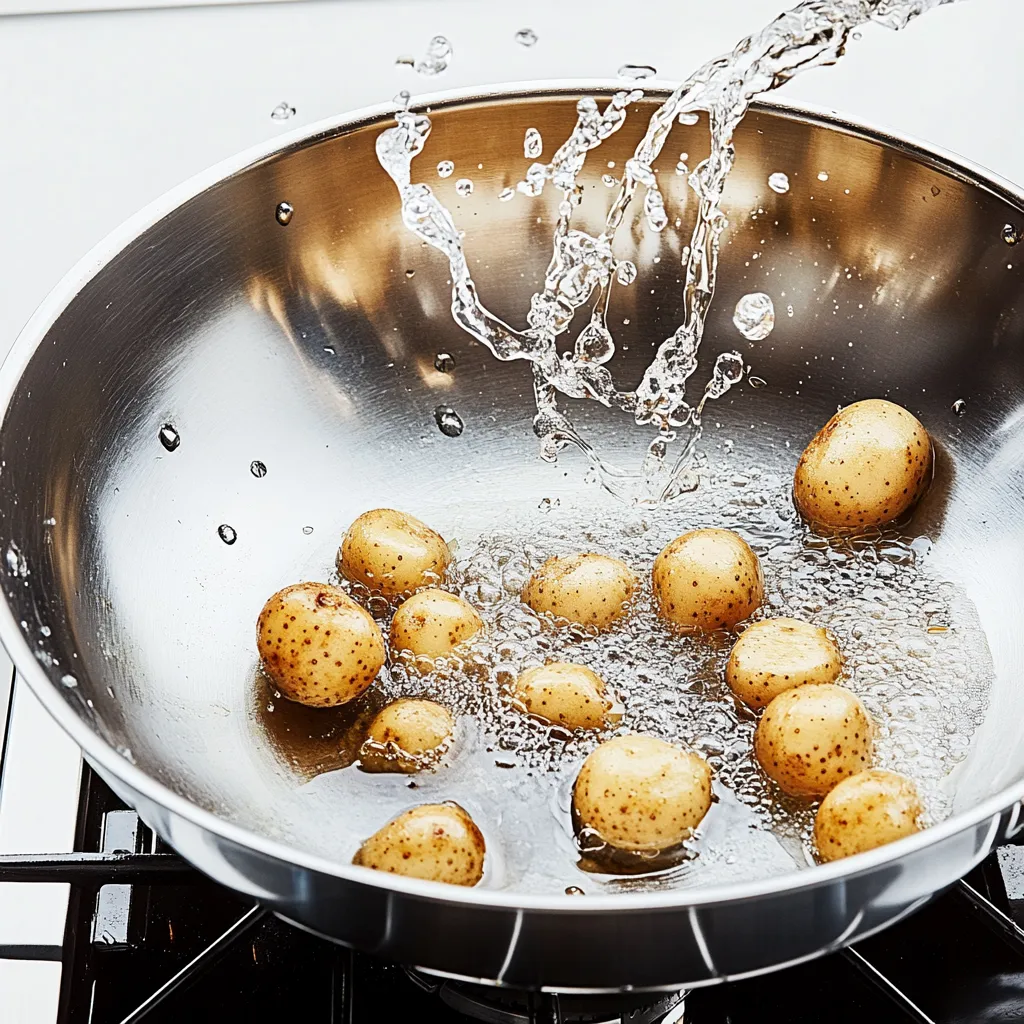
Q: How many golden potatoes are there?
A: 13